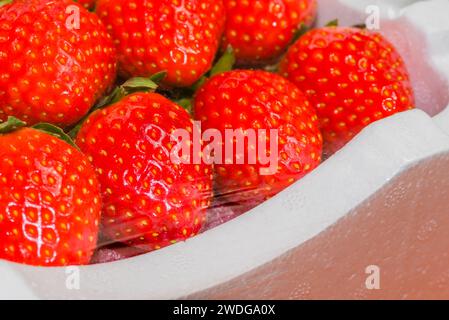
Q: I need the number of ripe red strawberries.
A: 7